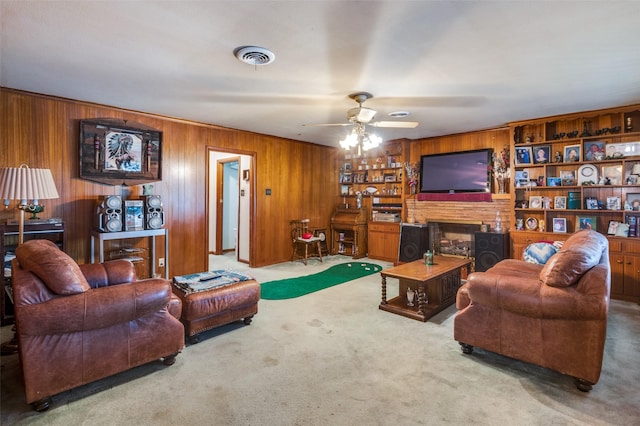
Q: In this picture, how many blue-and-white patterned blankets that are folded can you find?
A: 1